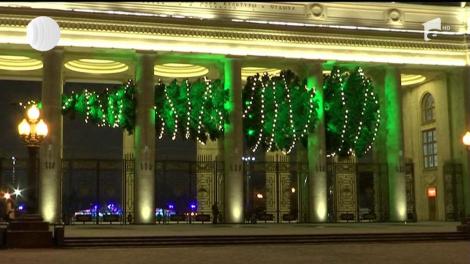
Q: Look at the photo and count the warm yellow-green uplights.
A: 5